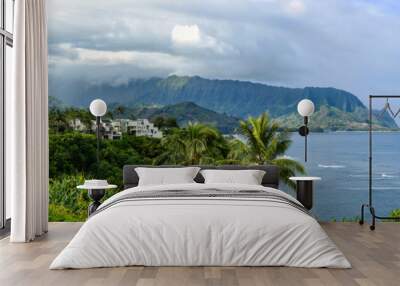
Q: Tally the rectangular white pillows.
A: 2